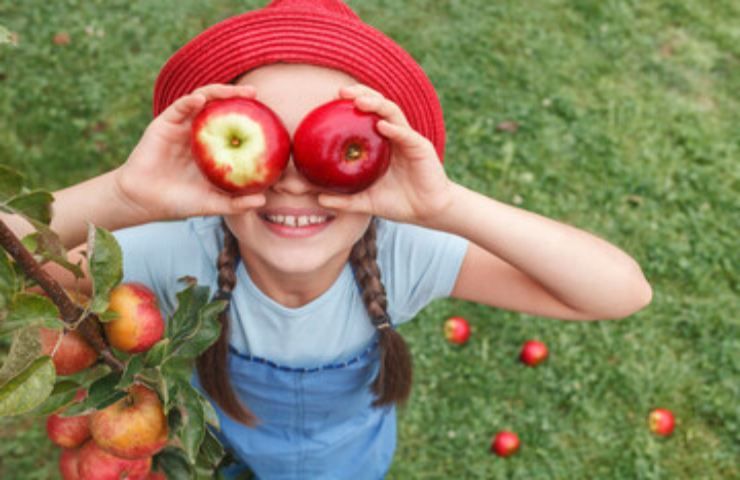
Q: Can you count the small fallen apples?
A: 4